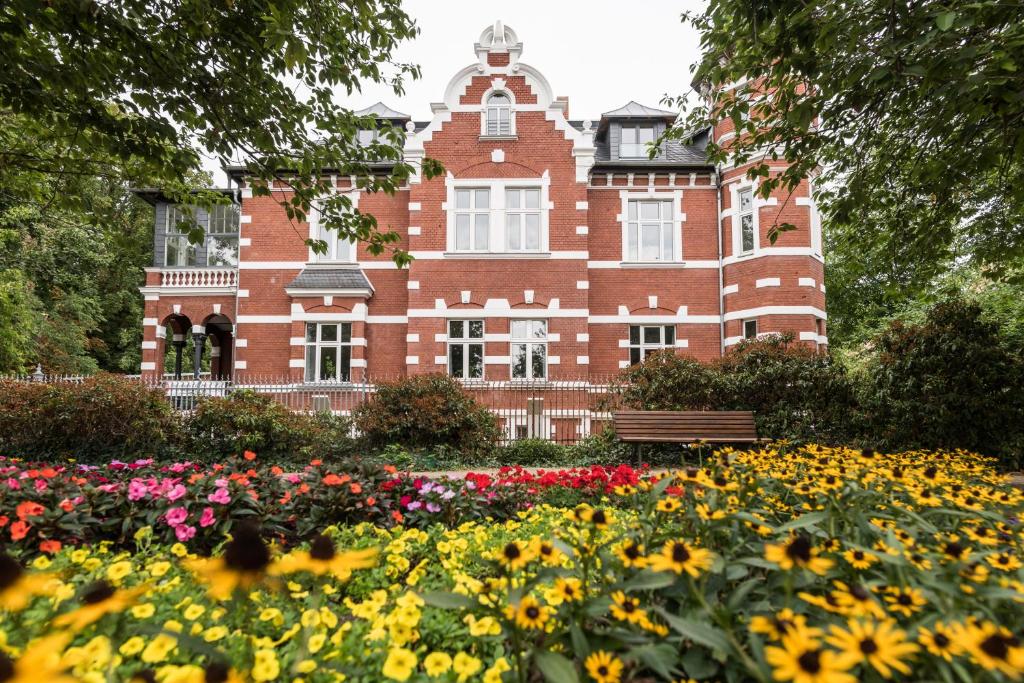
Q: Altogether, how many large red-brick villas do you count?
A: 1